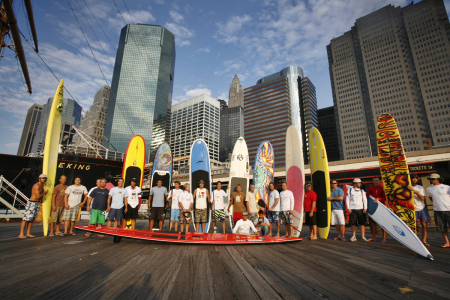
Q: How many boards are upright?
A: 9